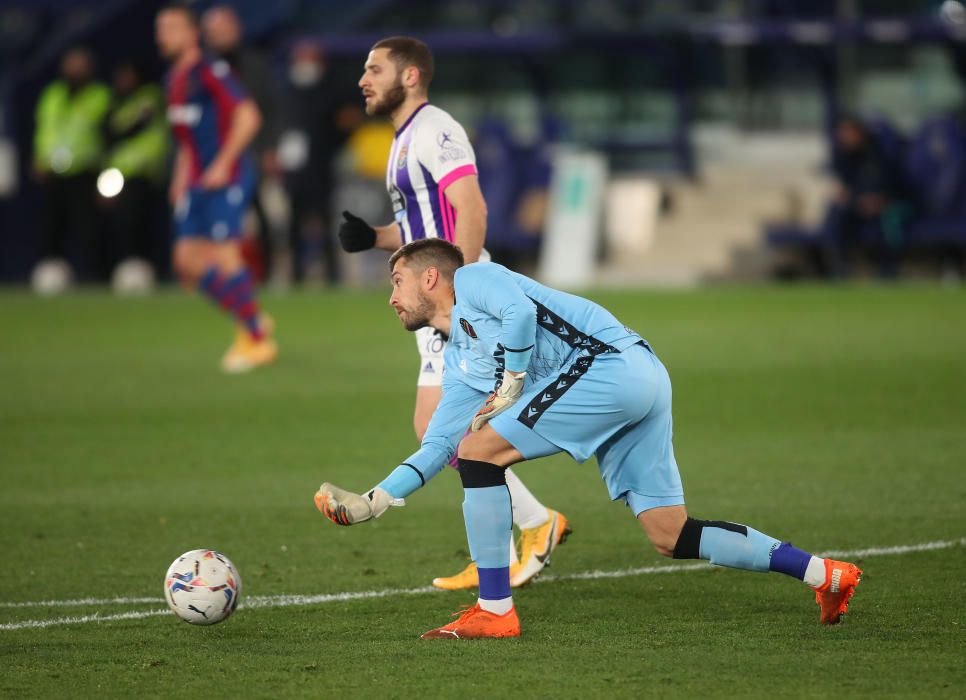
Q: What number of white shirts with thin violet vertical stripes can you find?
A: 1